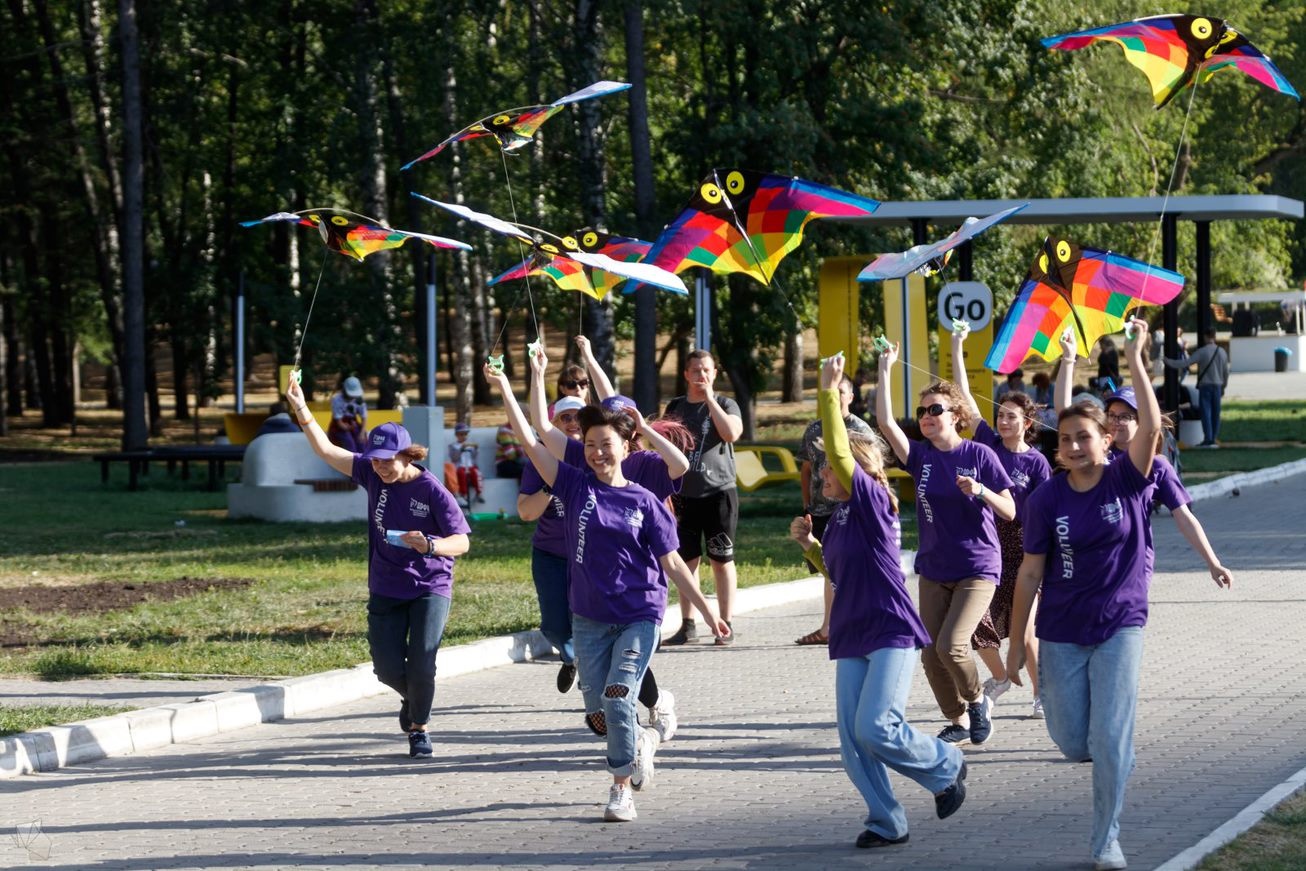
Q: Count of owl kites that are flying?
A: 8